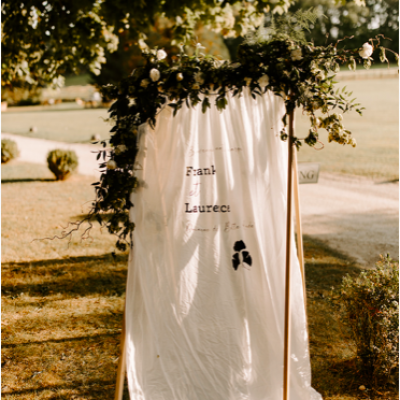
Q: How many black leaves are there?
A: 3